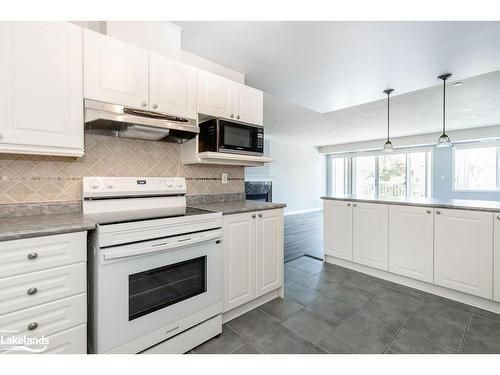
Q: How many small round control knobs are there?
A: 4